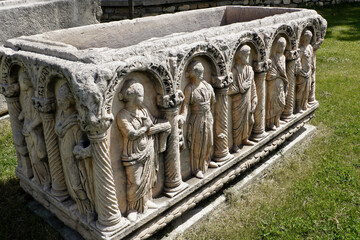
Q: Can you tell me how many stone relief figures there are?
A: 7